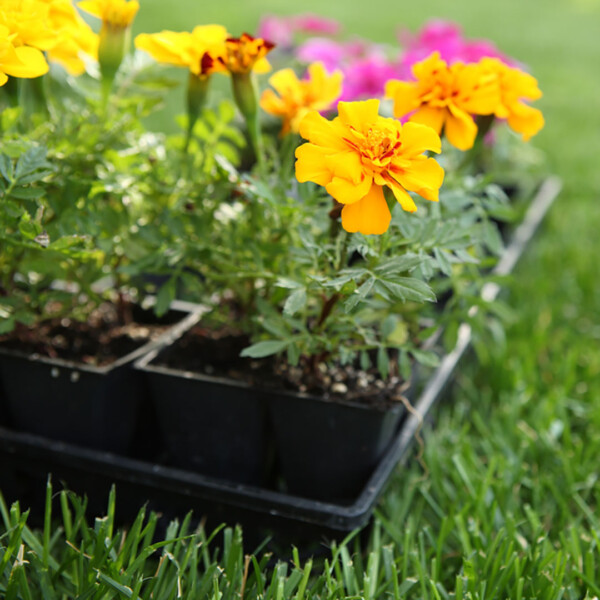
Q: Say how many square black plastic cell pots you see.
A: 3